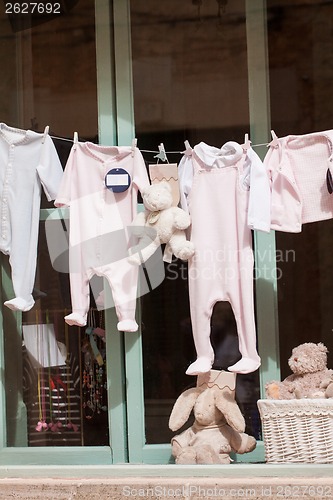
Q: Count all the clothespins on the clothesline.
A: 7